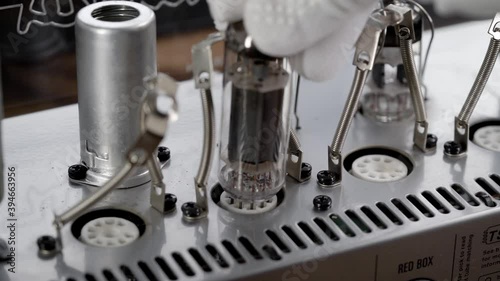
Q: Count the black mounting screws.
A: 10